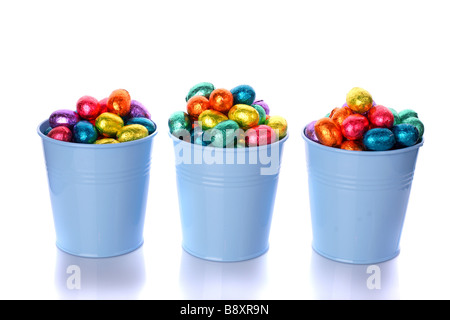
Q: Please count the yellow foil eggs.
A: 7